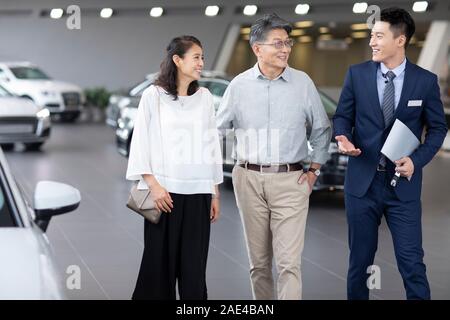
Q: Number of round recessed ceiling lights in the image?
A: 8